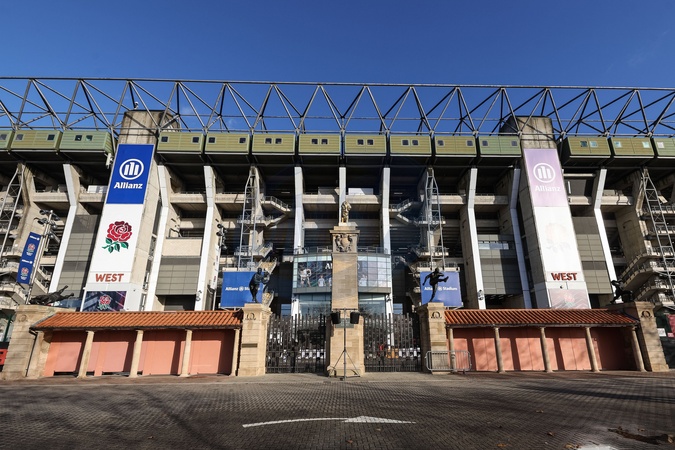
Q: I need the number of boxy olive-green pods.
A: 14